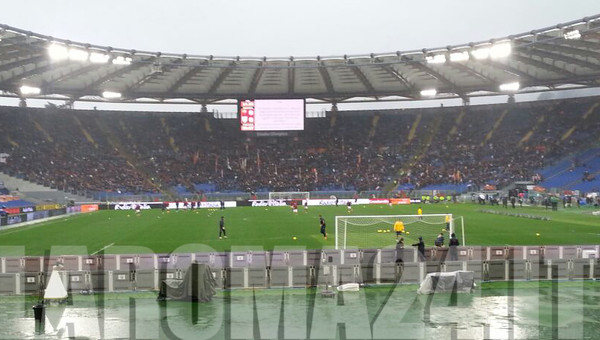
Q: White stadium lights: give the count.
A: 13